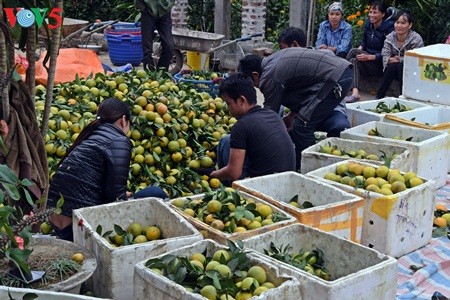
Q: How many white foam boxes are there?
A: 12